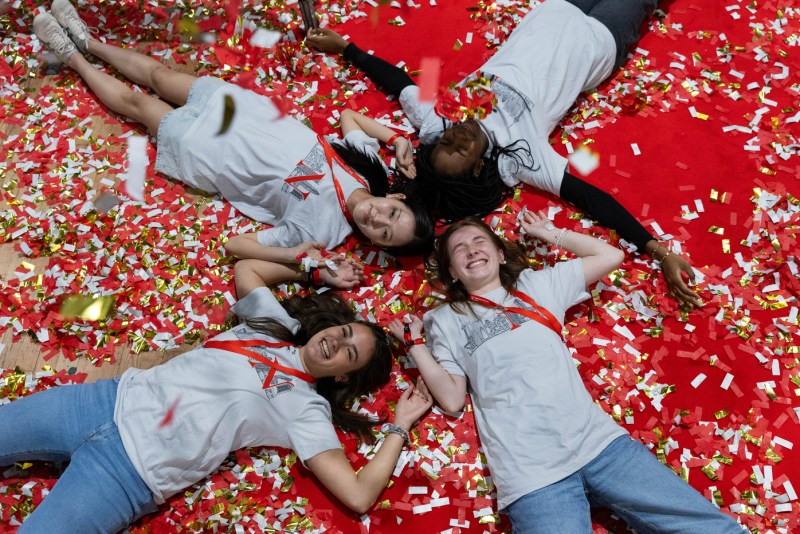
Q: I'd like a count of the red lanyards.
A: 3